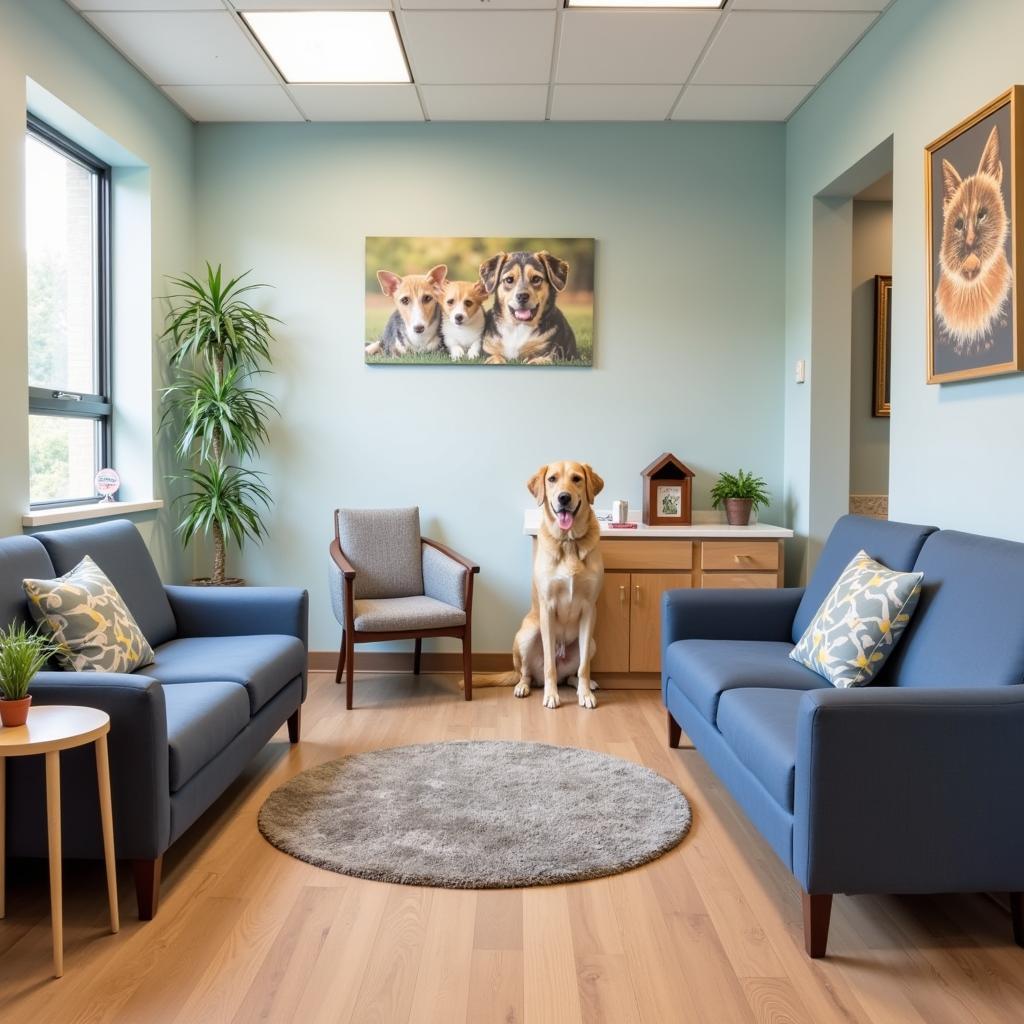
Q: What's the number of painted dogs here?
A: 3